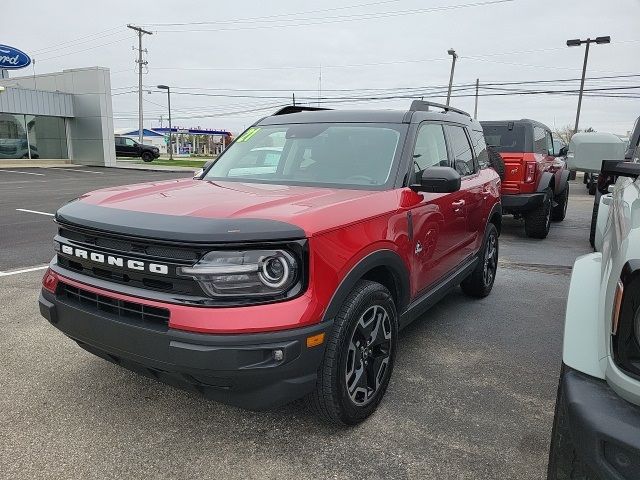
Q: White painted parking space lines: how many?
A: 4